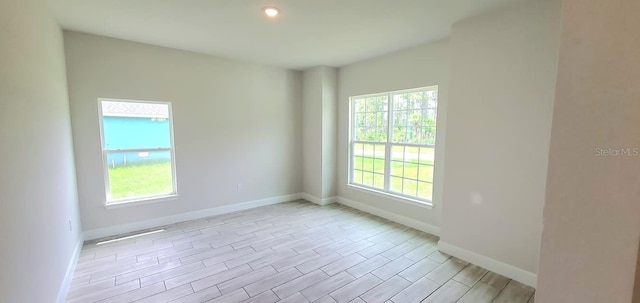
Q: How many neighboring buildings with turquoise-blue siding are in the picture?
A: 1